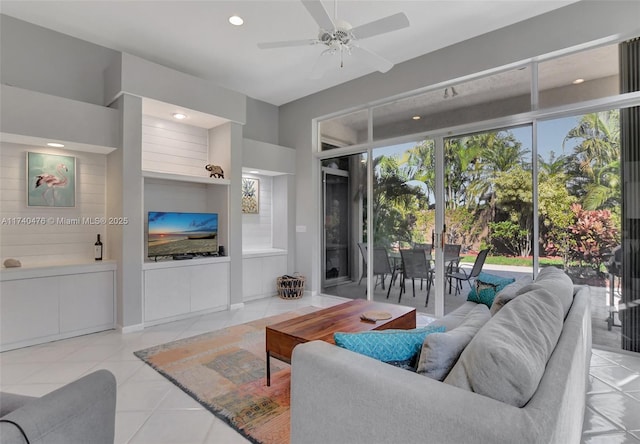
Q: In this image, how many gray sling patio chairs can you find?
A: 6